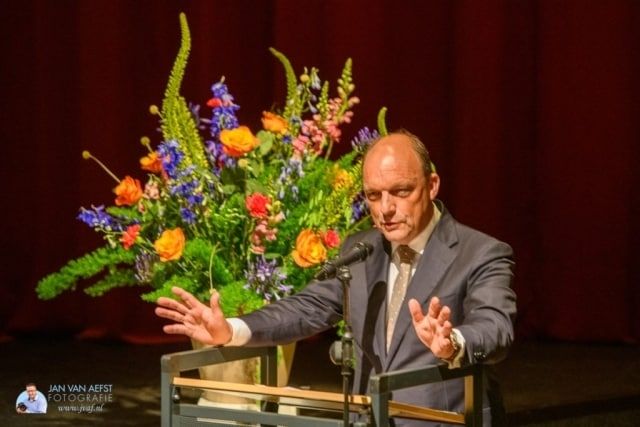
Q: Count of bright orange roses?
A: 6